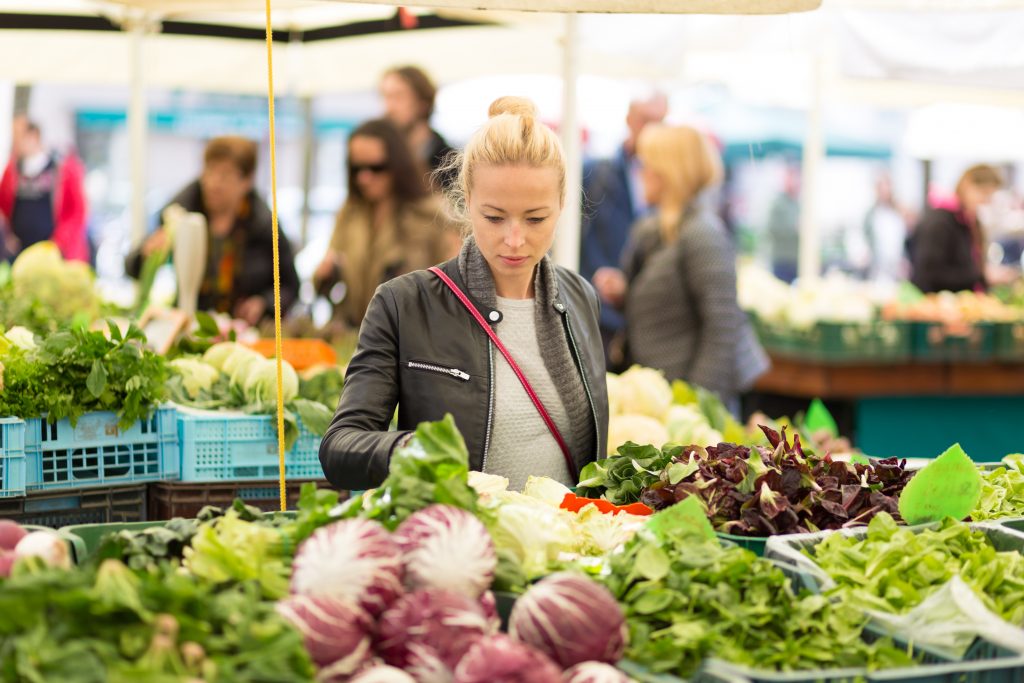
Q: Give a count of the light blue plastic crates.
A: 3